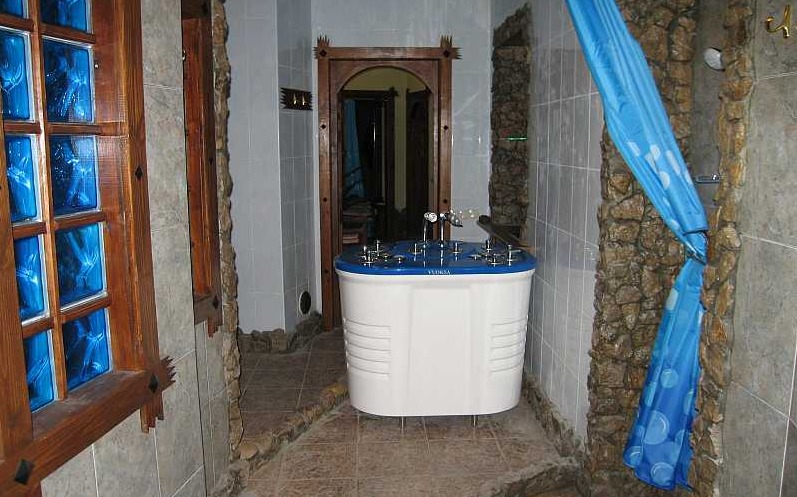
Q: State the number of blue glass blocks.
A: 10